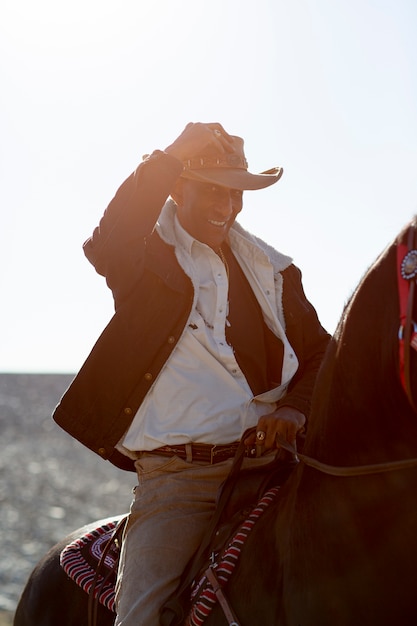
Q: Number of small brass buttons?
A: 4